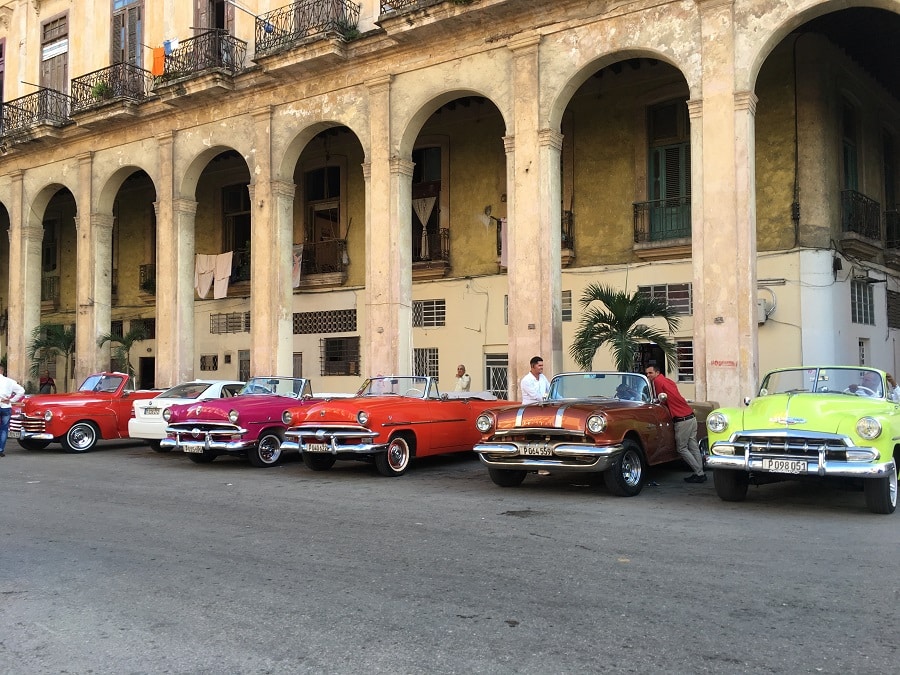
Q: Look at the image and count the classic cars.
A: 5